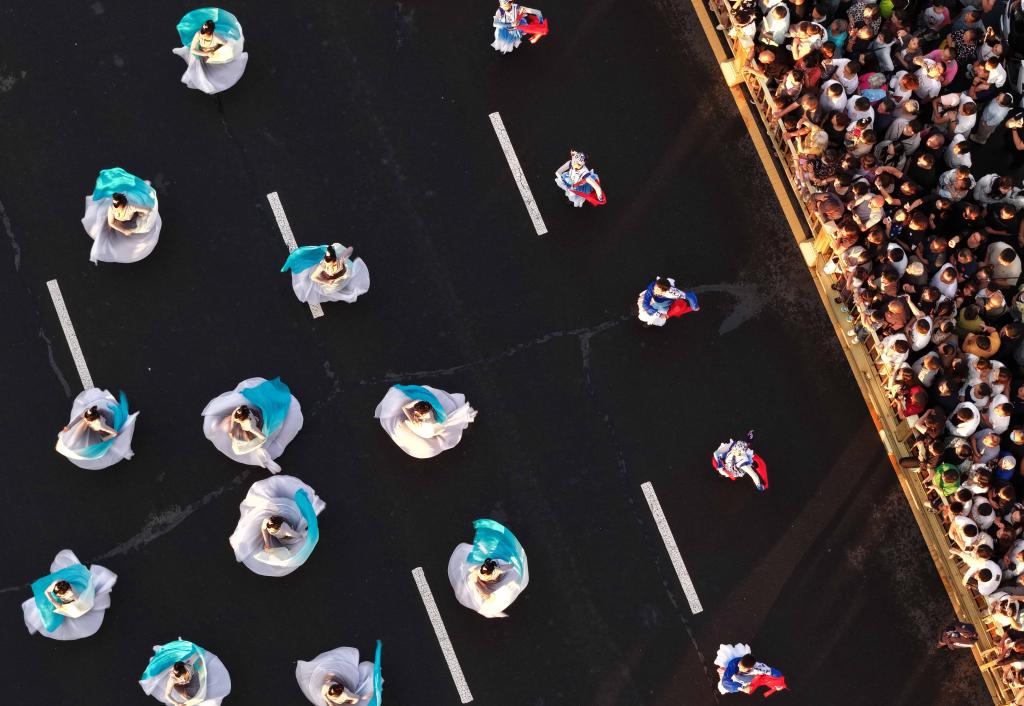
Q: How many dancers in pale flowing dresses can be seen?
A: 11